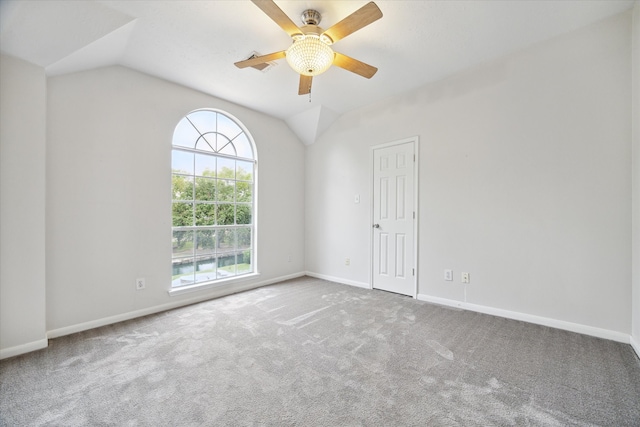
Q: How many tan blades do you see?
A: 5